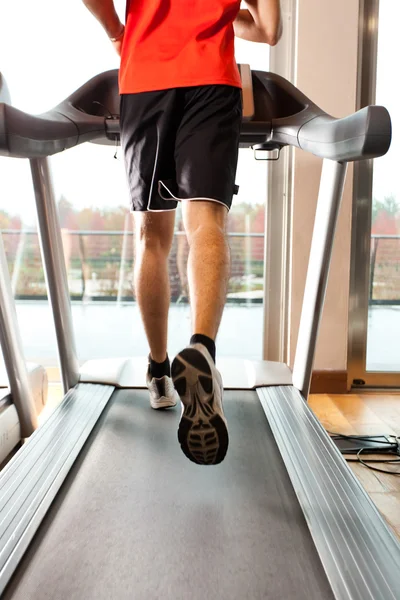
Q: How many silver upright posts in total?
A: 3